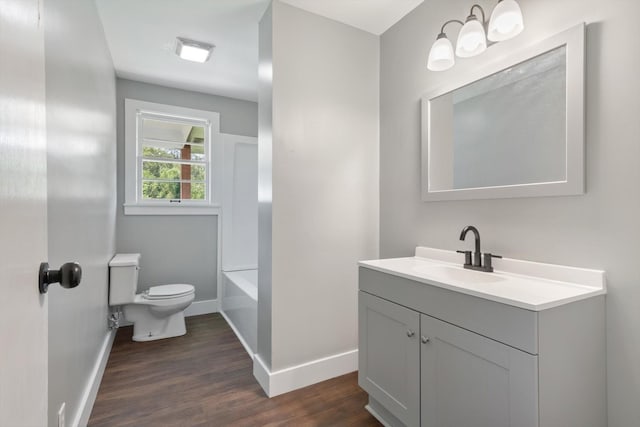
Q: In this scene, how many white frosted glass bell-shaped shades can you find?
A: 3